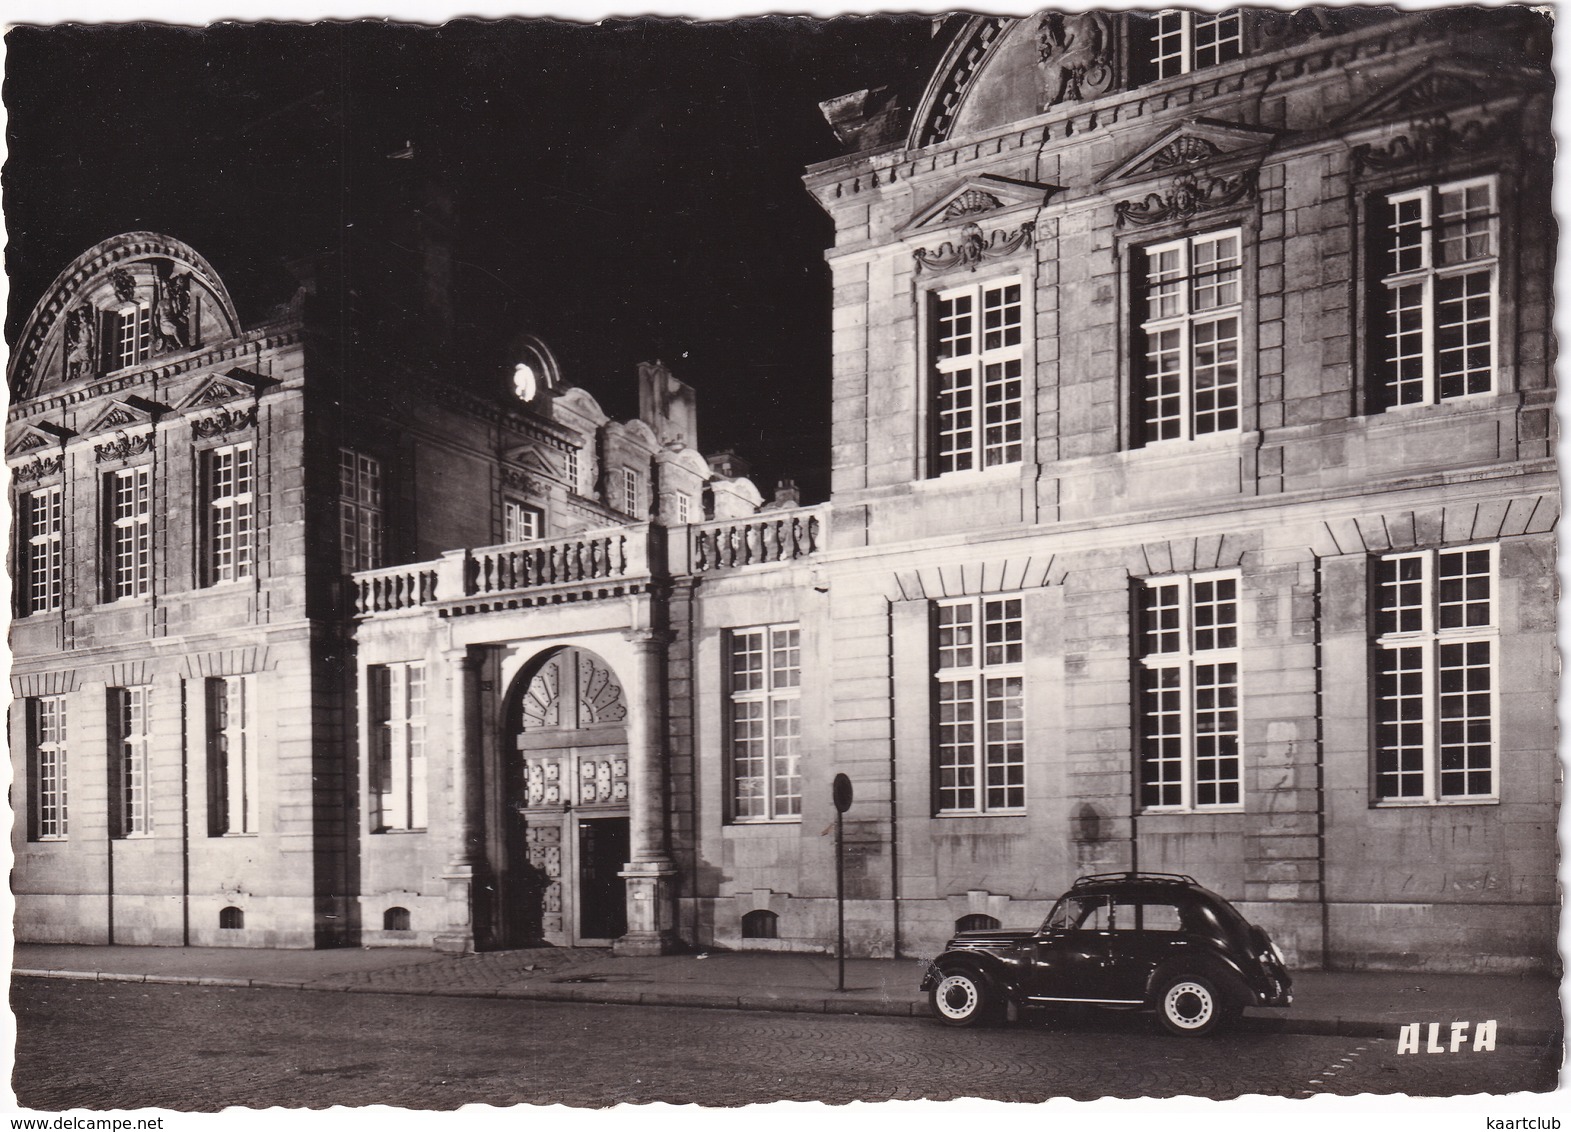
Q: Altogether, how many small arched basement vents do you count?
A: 4